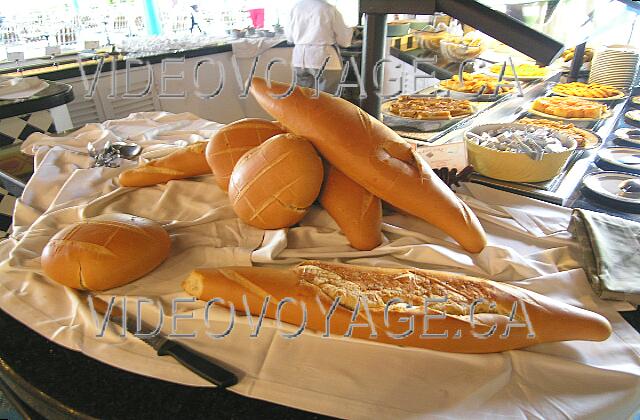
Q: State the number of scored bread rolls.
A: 3